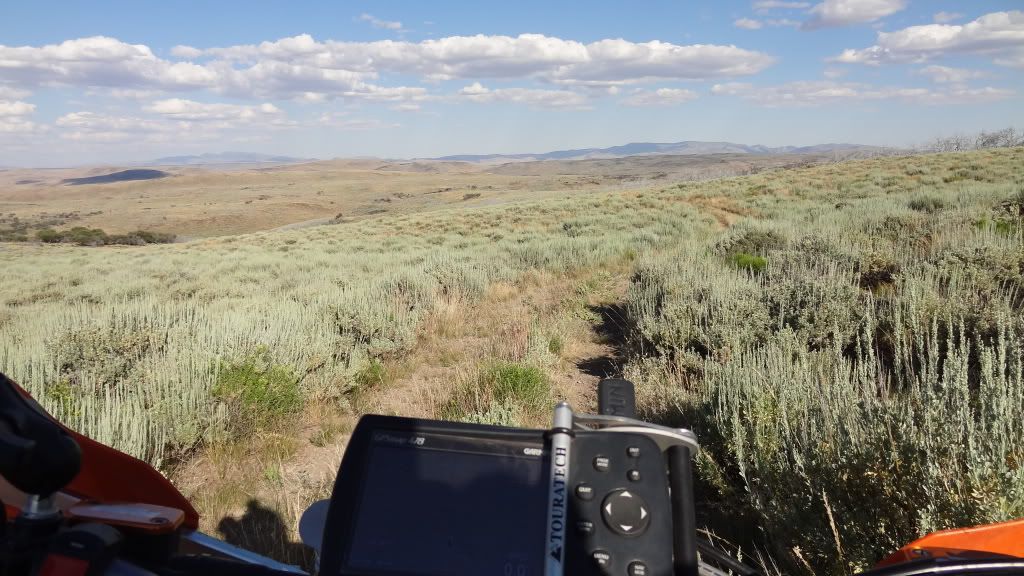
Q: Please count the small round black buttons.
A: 7